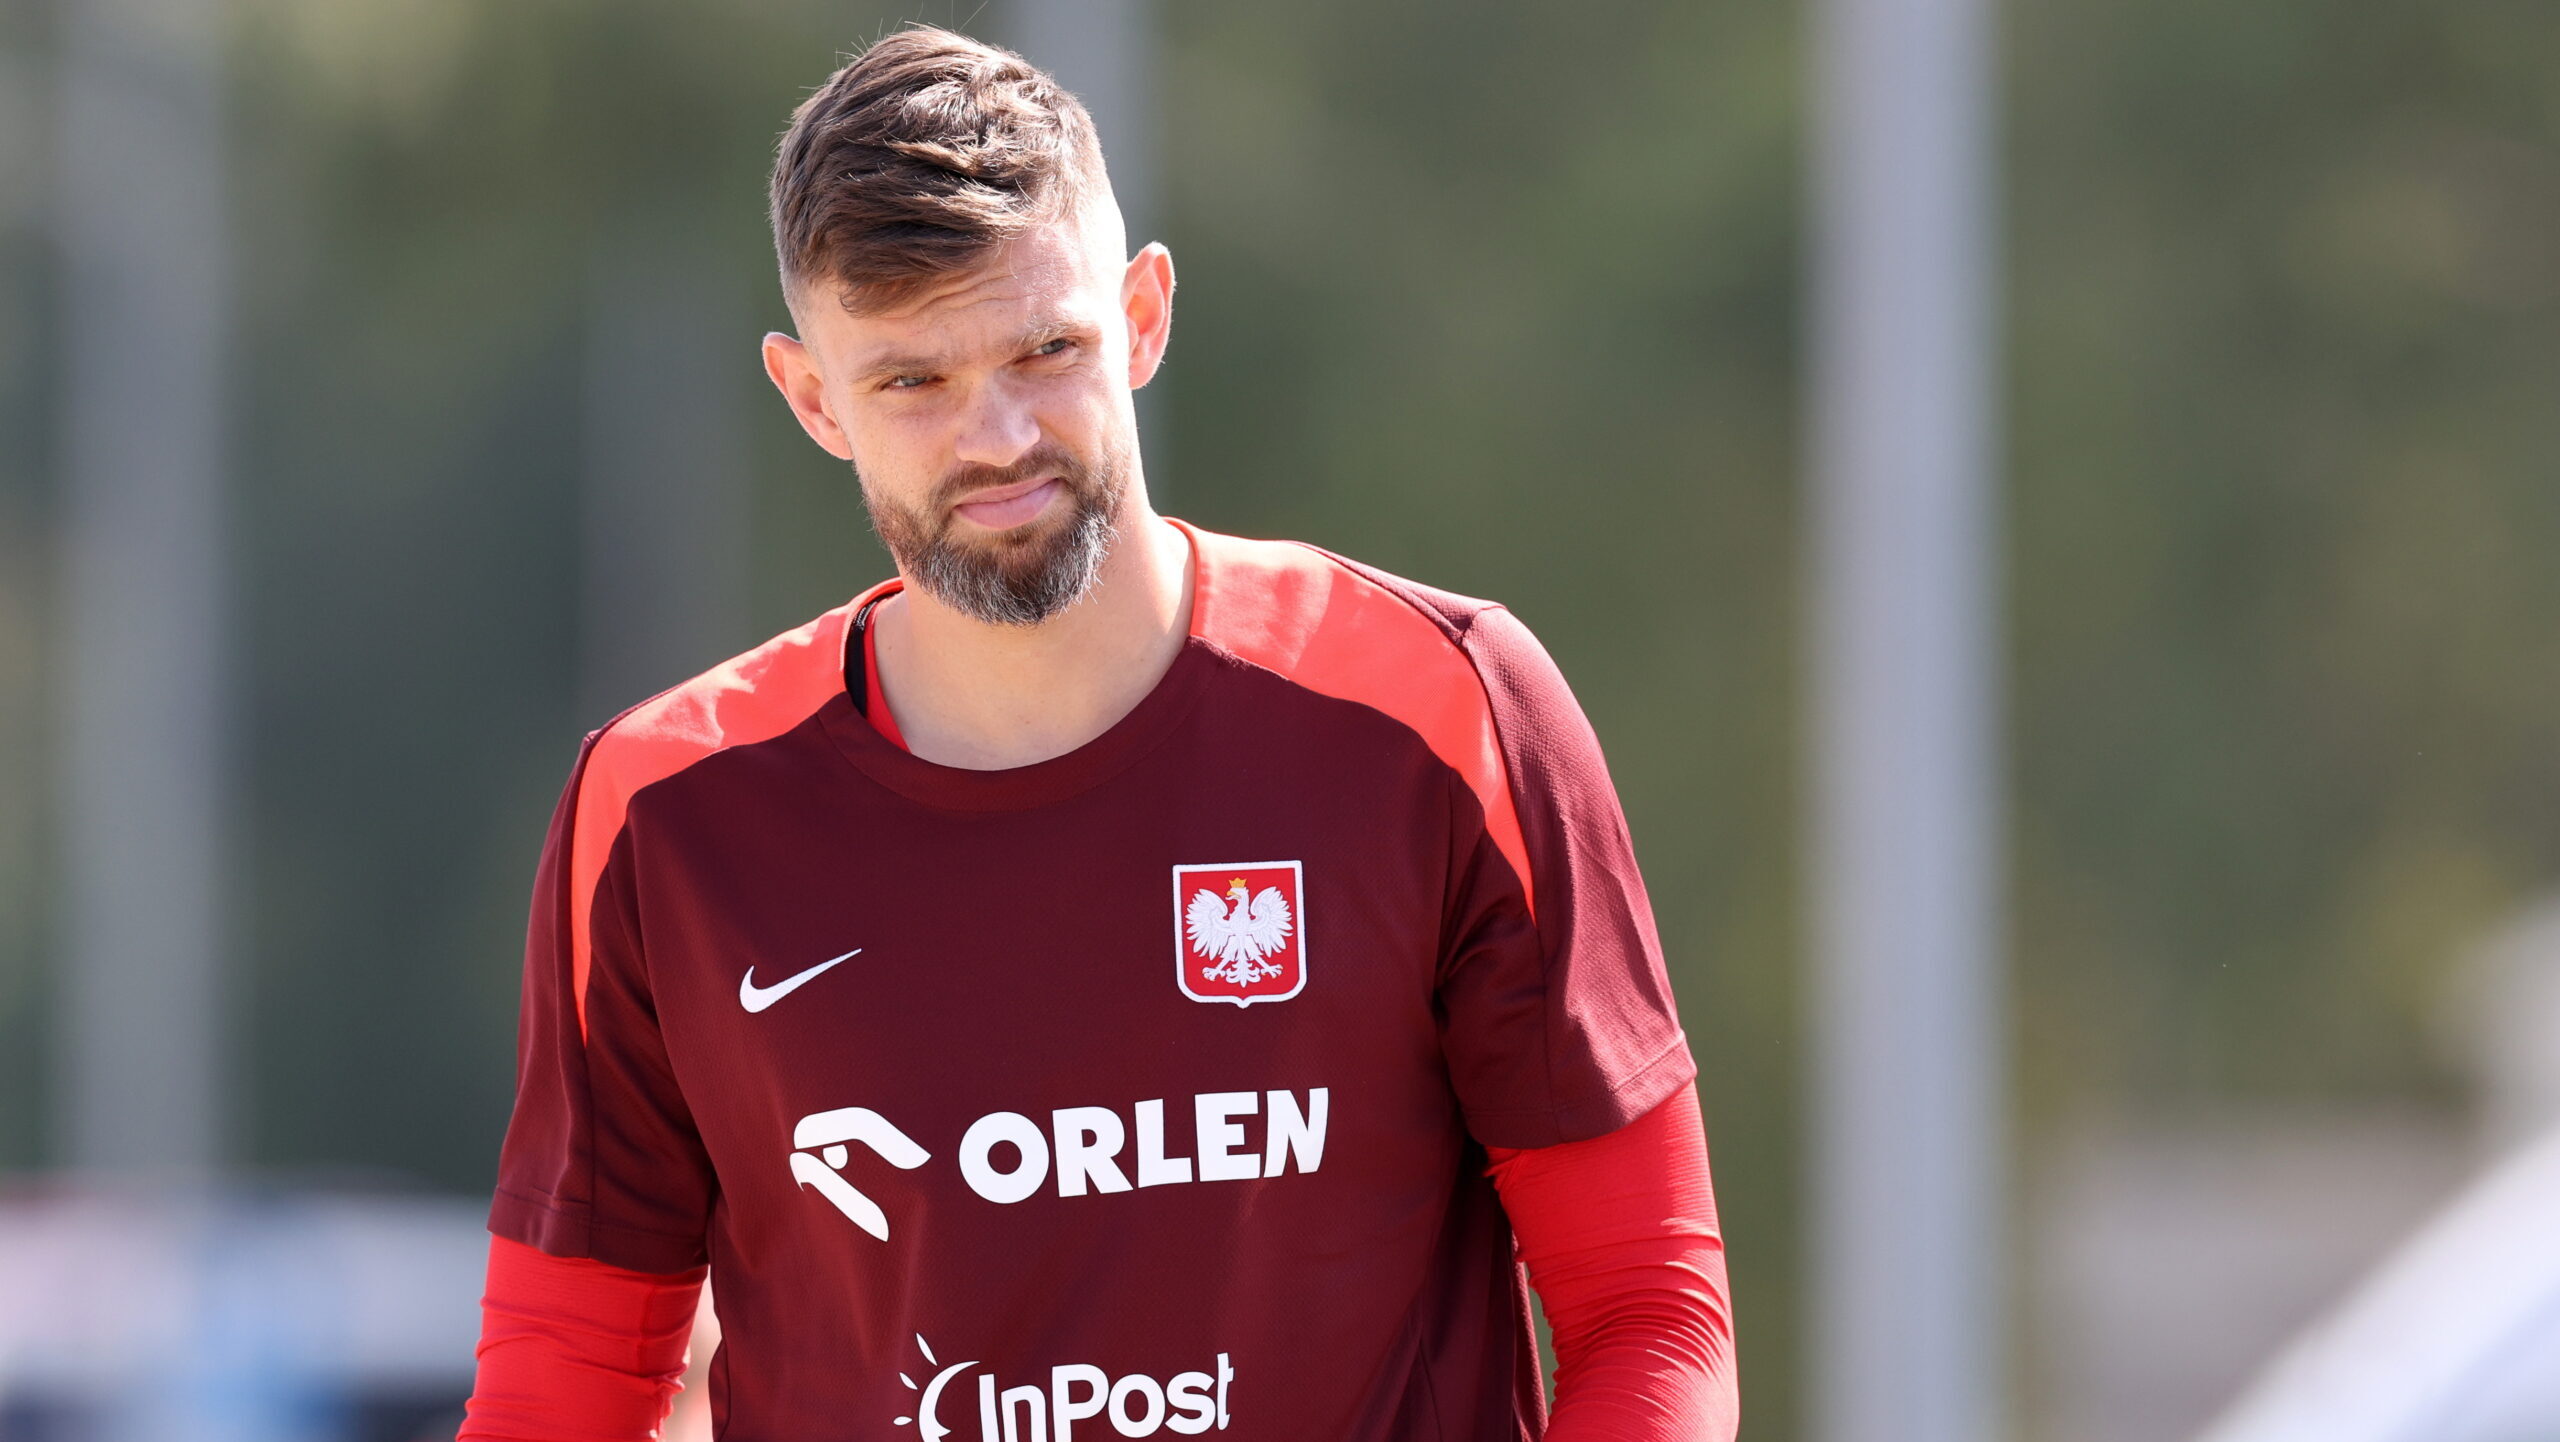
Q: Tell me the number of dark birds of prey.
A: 0